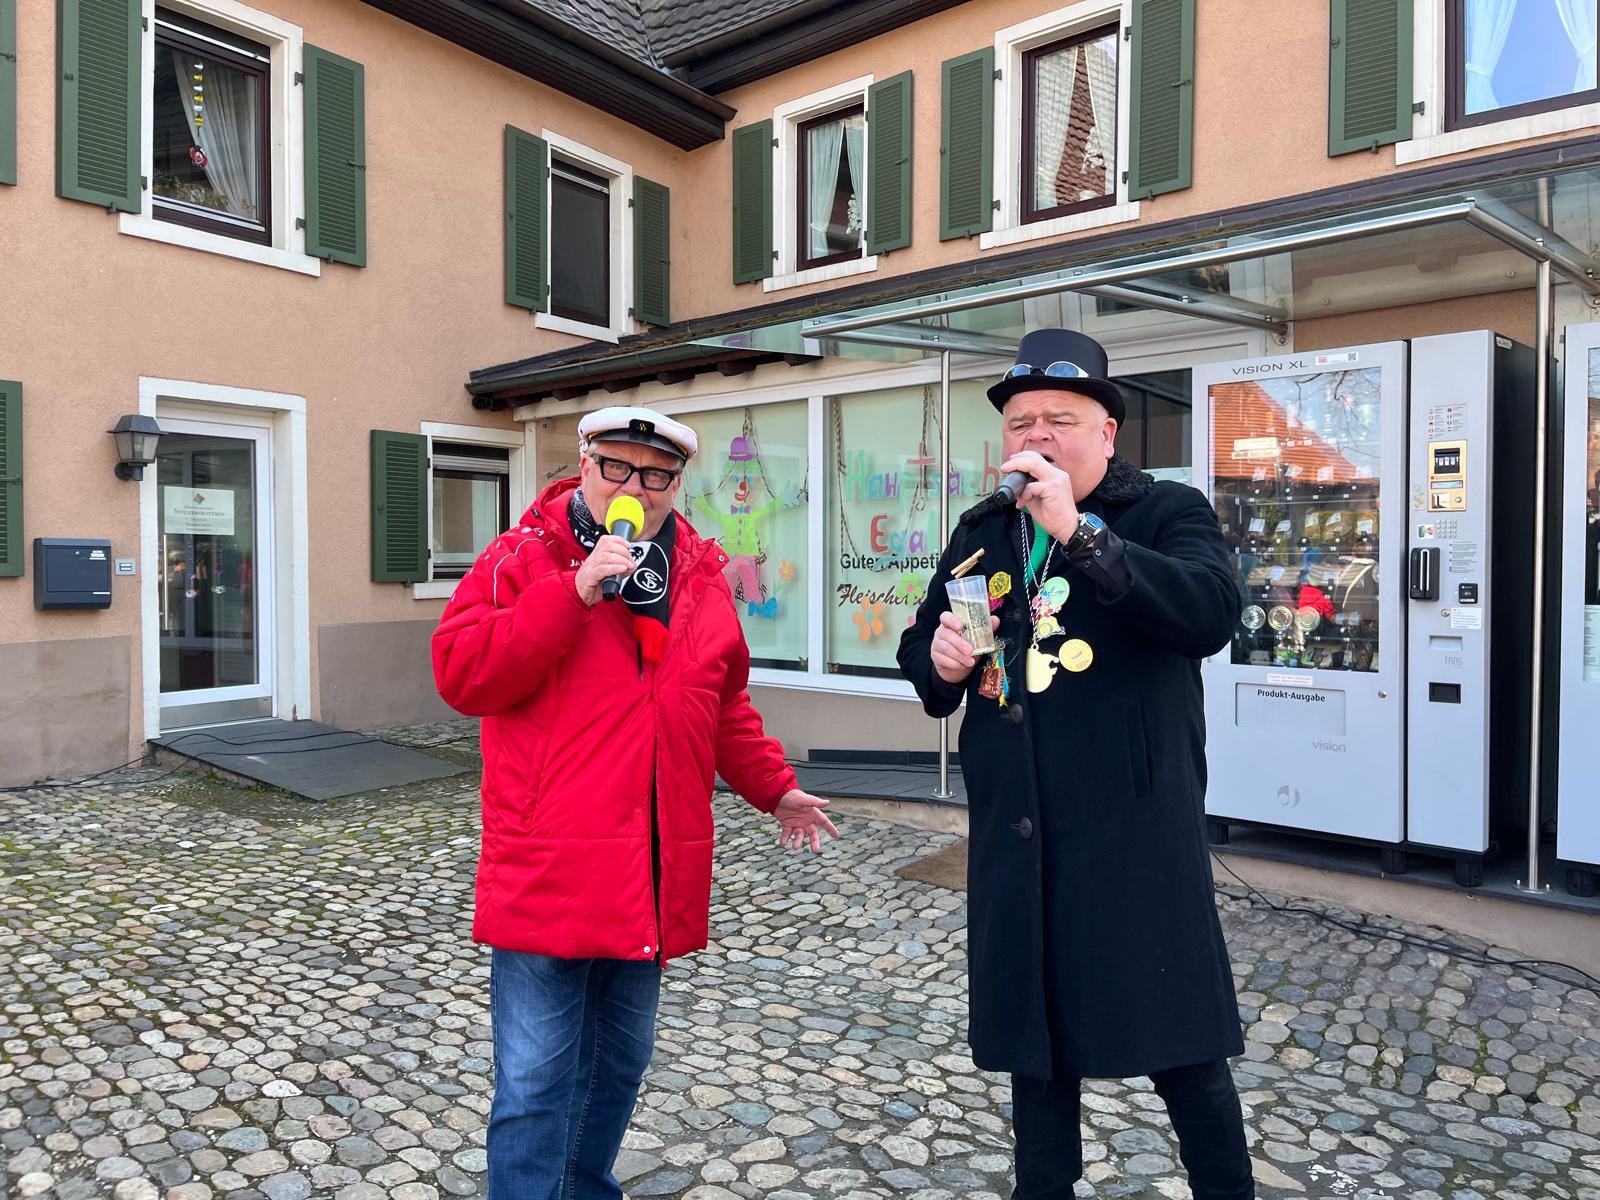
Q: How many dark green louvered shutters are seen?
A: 12